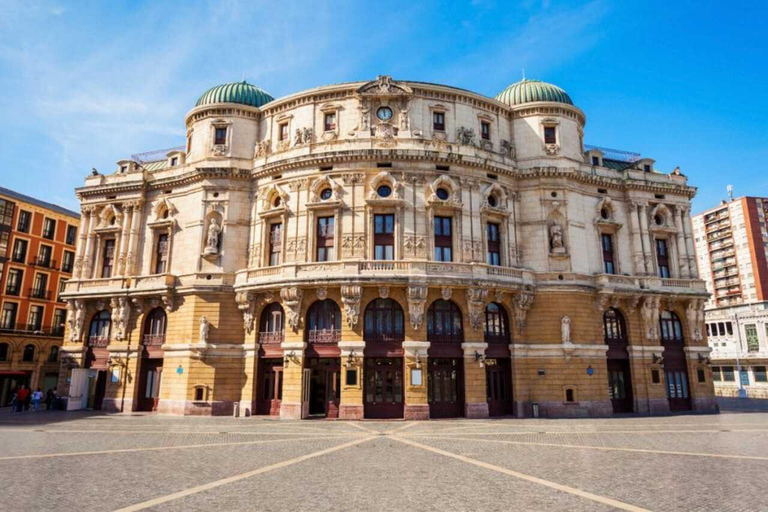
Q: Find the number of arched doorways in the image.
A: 9